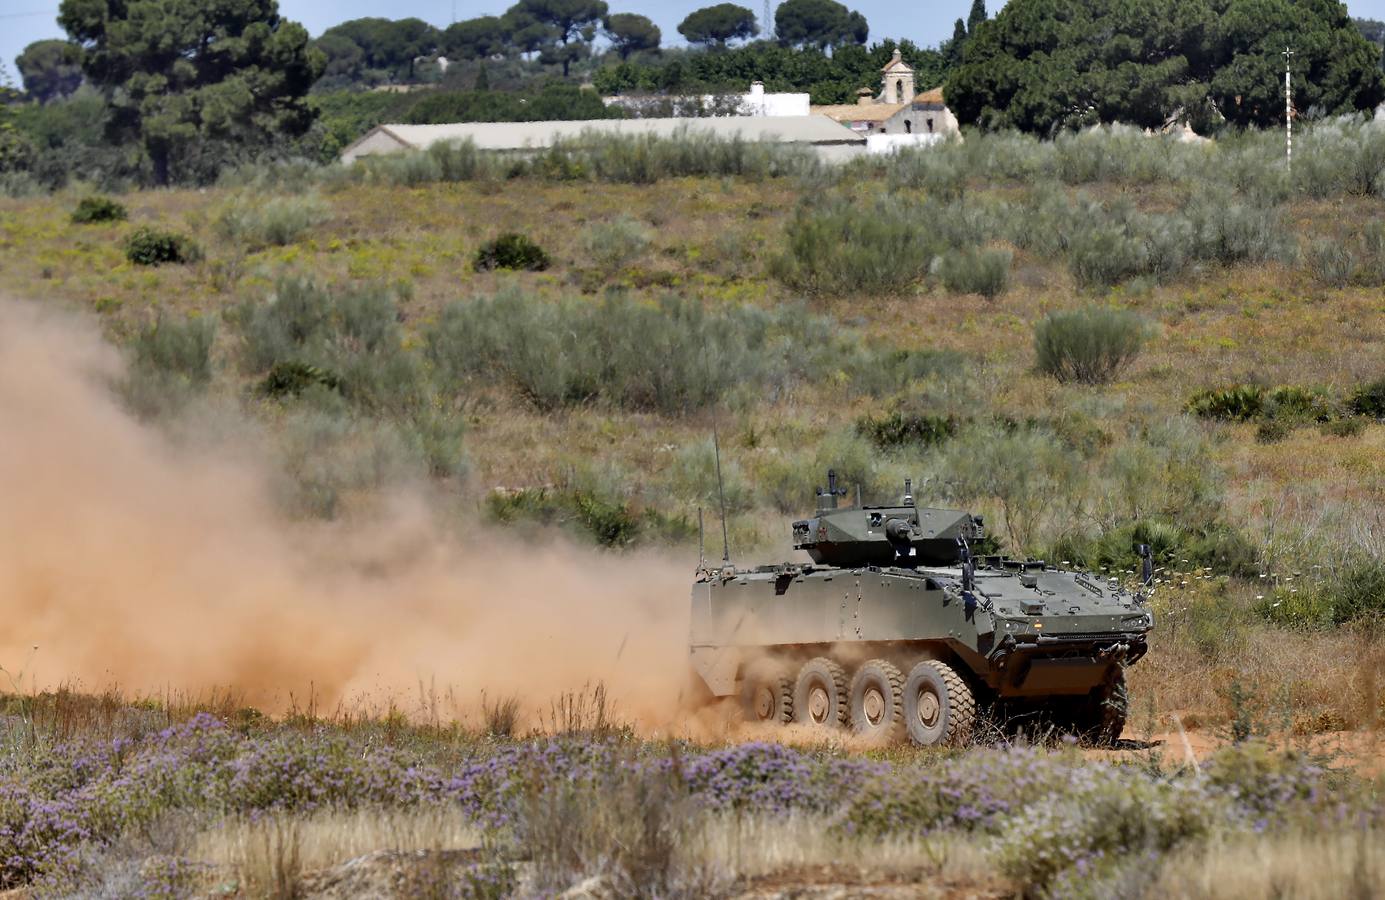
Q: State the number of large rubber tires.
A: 5